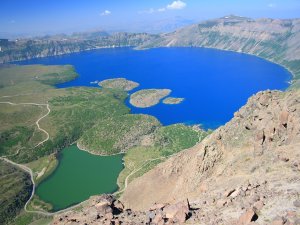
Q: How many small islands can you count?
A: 3